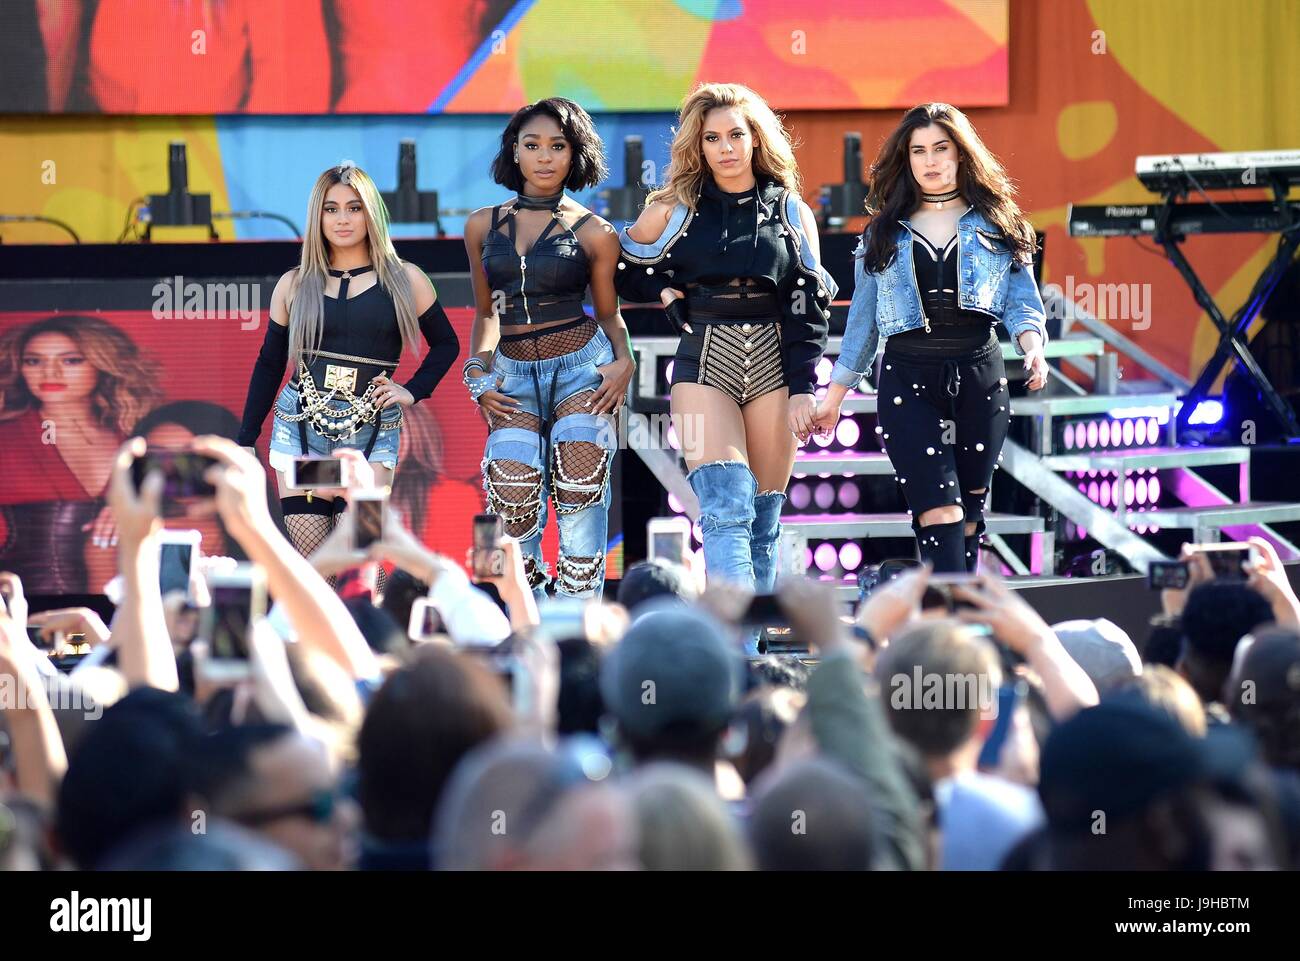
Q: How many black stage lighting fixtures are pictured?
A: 4